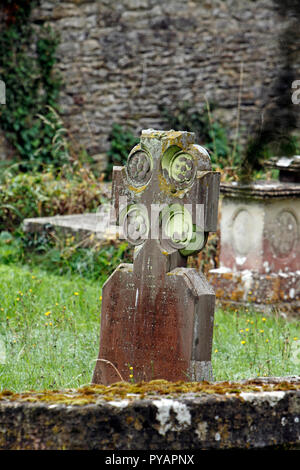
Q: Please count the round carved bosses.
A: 4